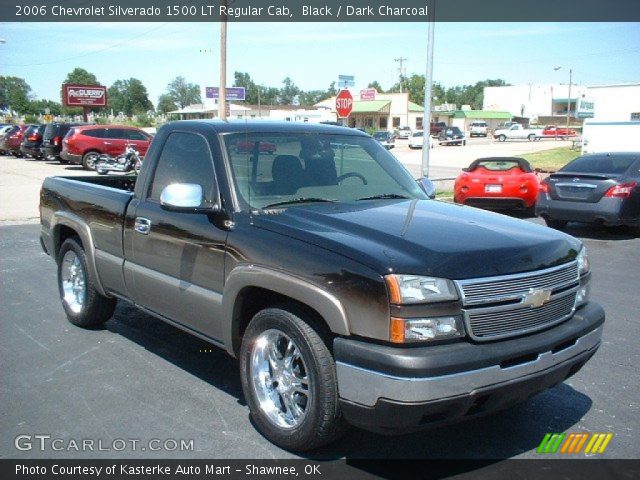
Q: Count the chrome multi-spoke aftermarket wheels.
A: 2